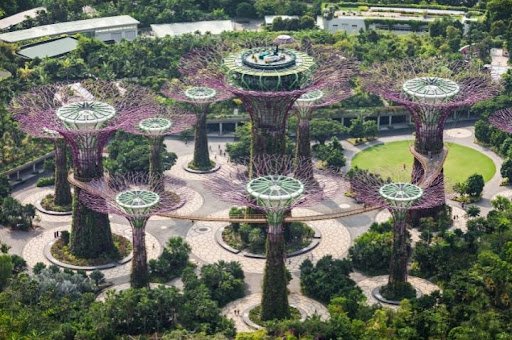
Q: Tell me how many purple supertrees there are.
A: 11